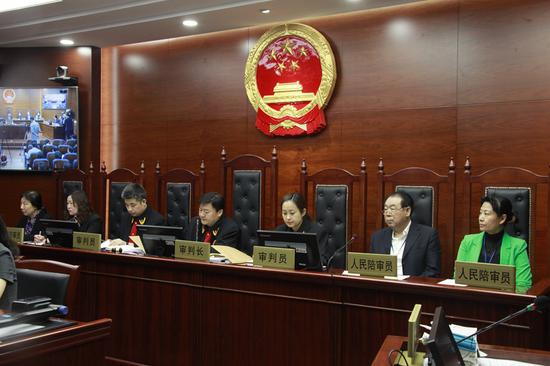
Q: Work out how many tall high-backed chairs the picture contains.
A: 7